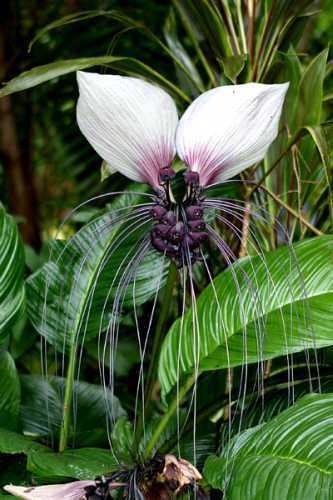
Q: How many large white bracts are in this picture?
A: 2